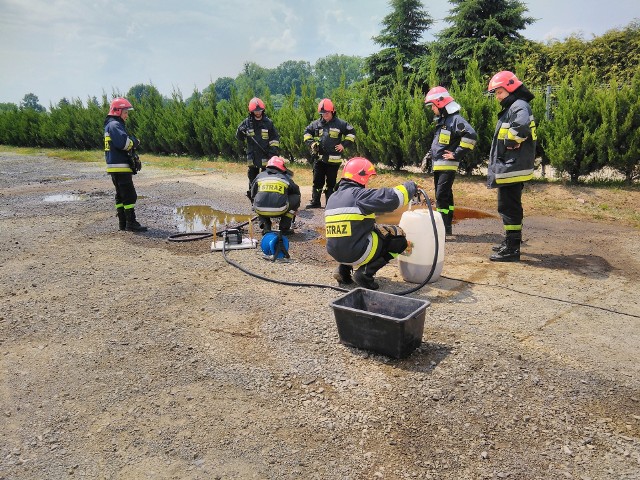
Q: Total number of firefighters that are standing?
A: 5